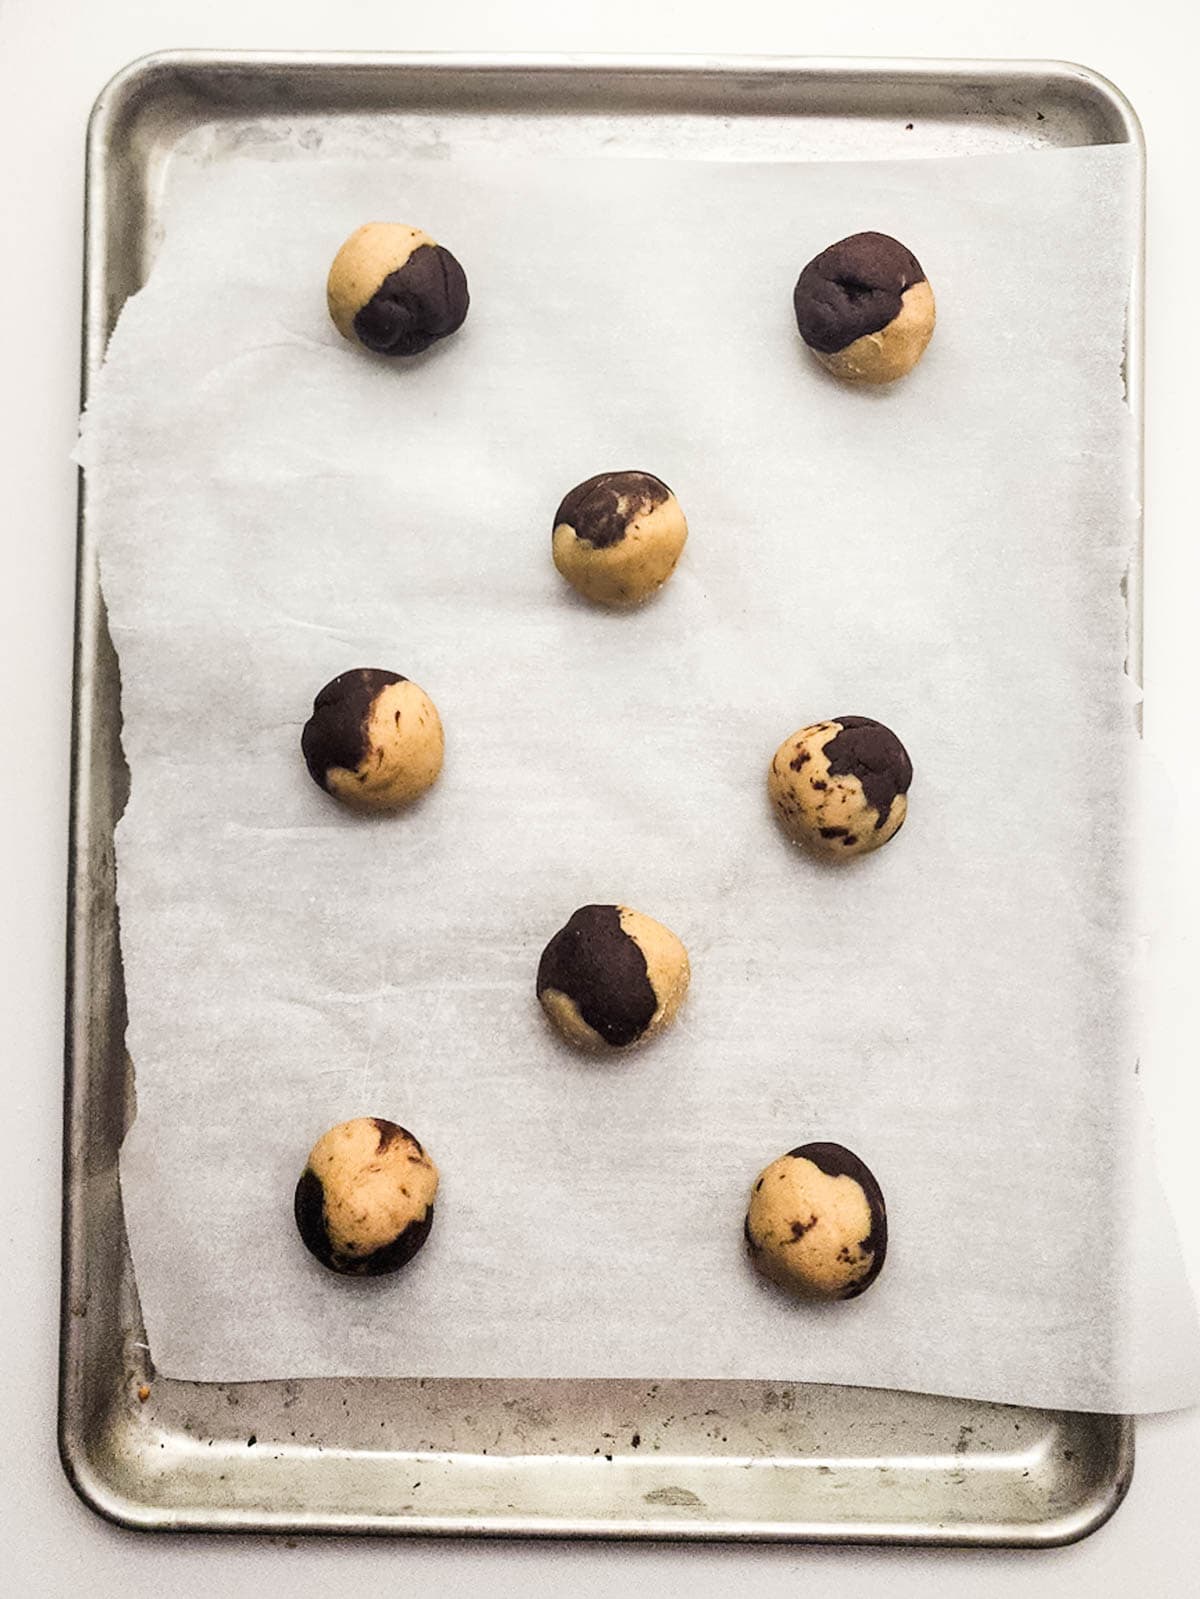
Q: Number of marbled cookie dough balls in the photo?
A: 8